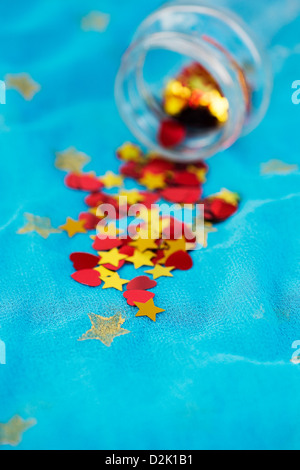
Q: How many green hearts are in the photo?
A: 0